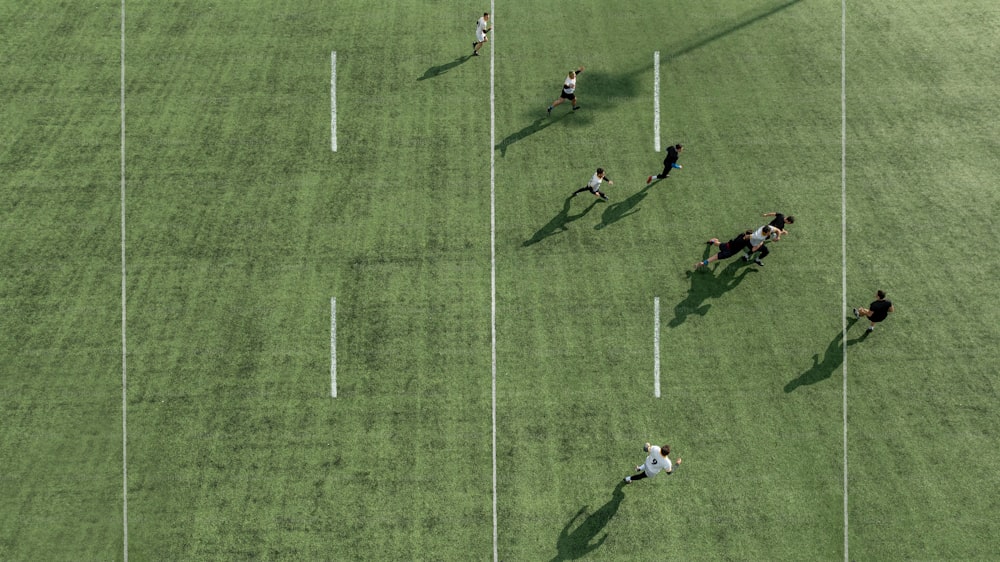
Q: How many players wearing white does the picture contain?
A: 5